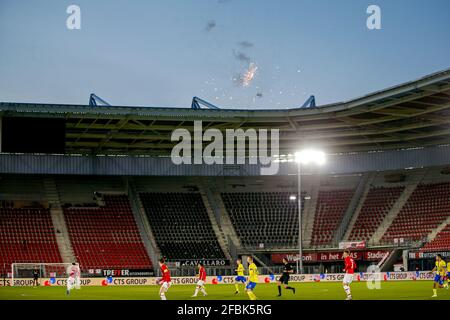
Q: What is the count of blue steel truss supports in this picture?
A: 3